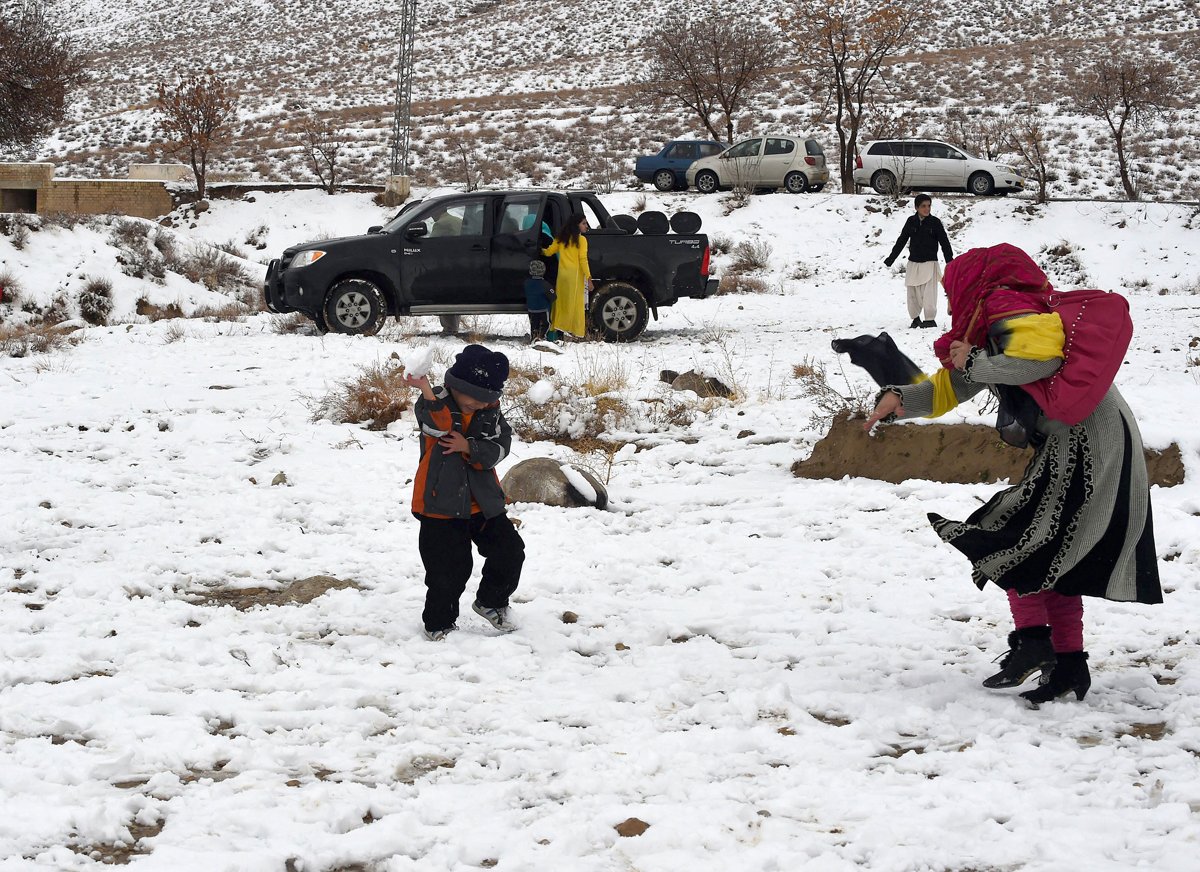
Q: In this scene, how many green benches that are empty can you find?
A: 0